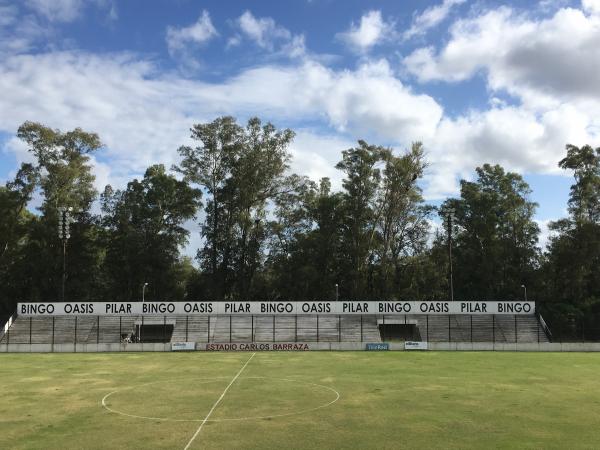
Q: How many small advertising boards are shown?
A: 3